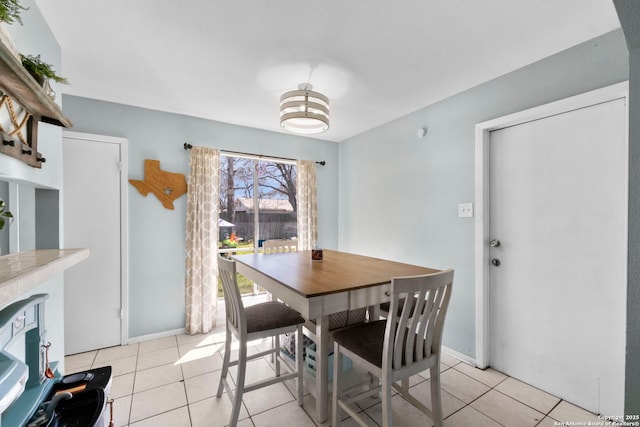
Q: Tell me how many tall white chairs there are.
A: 4